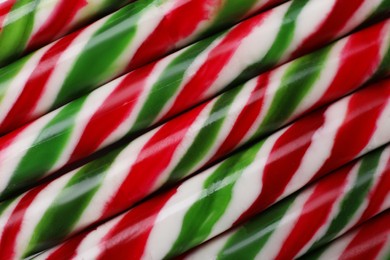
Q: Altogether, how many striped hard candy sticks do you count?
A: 7